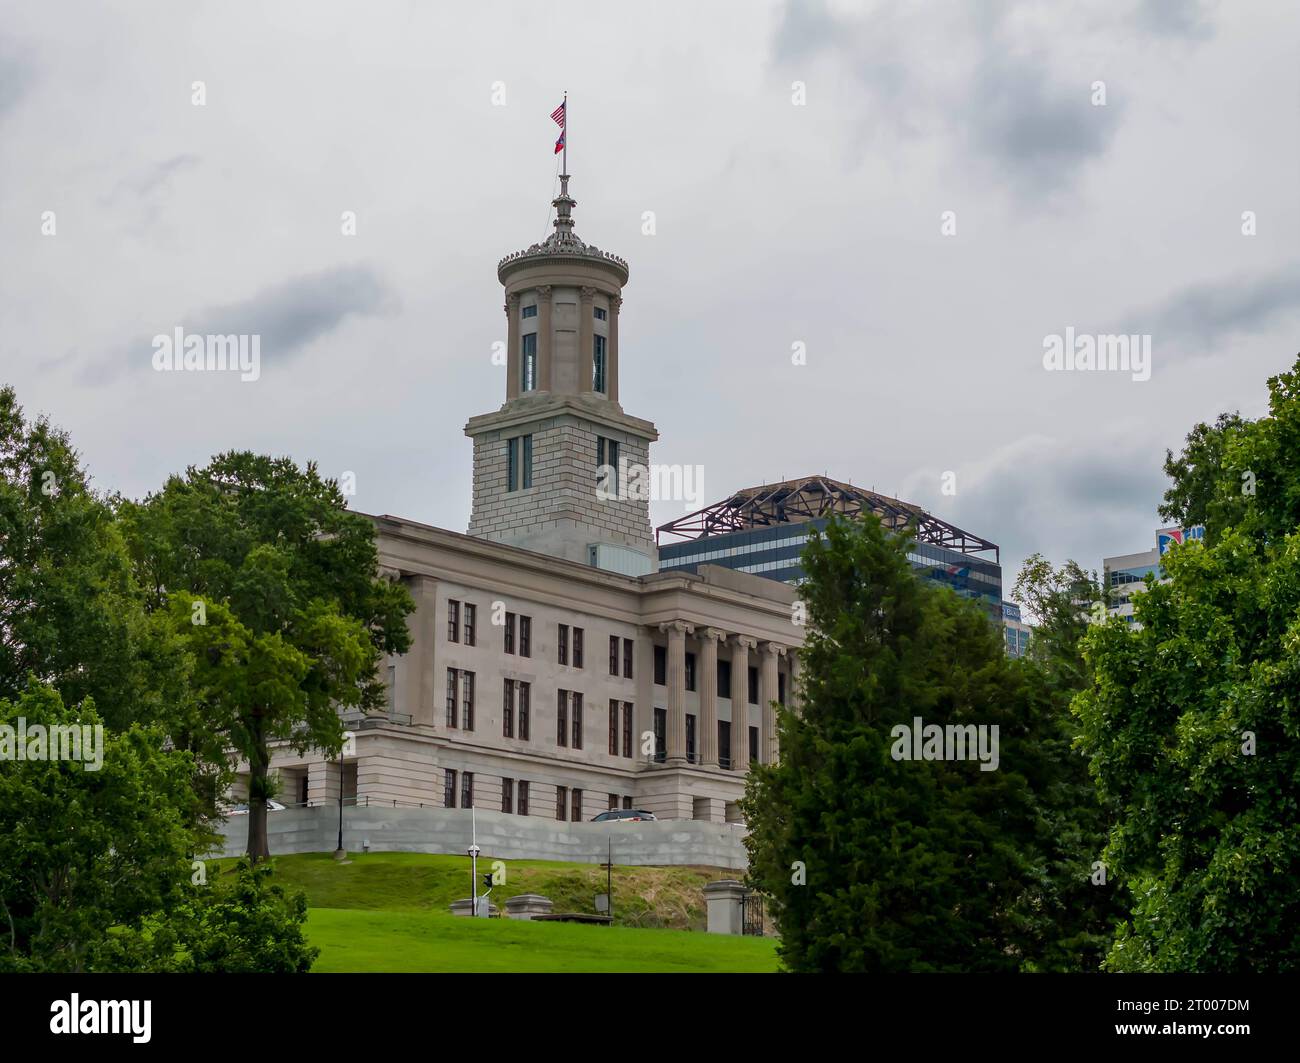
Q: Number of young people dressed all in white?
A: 0